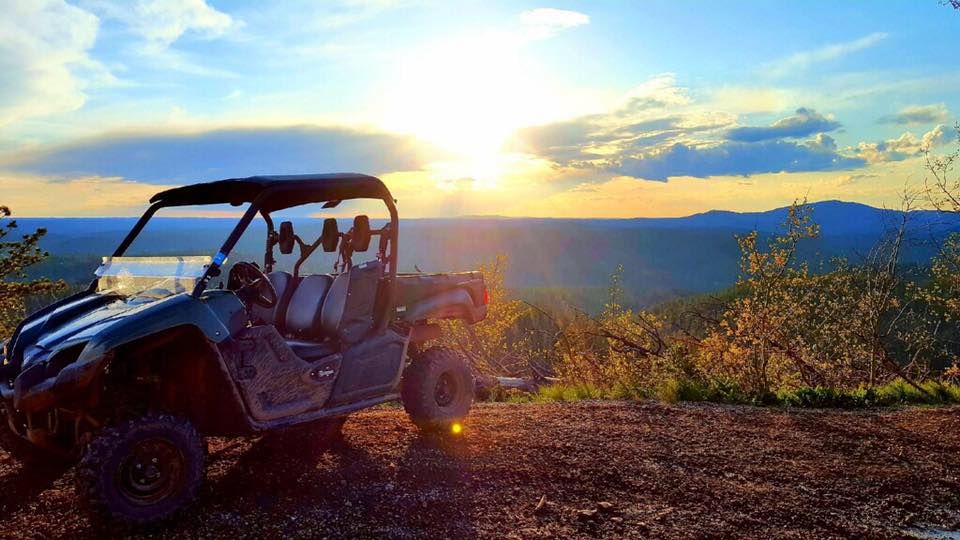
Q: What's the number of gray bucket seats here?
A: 3